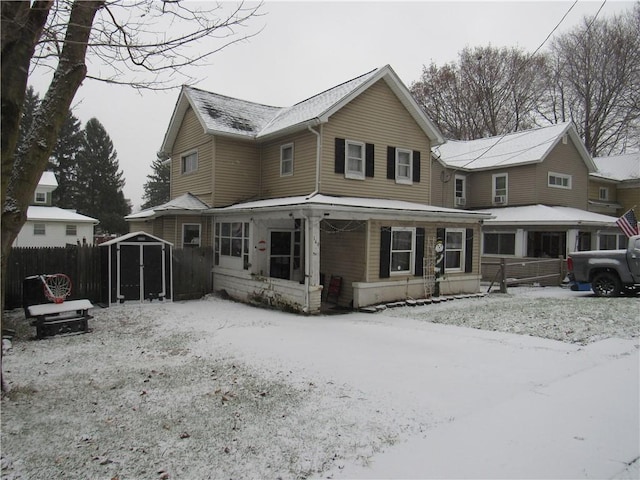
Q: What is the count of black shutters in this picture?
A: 8